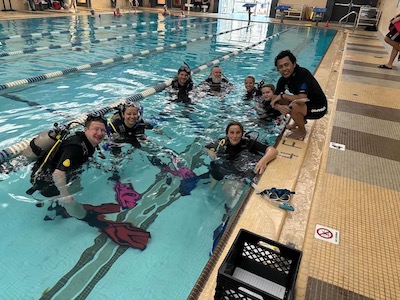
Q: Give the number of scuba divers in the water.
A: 7